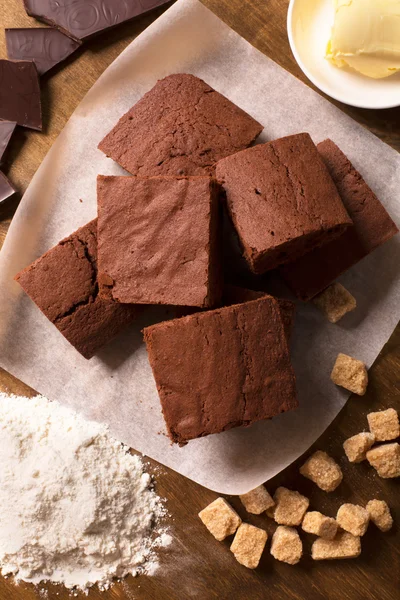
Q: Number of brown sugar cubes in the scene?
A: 15